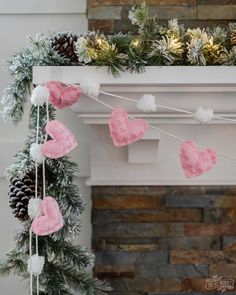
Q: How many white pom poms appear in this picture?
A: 7